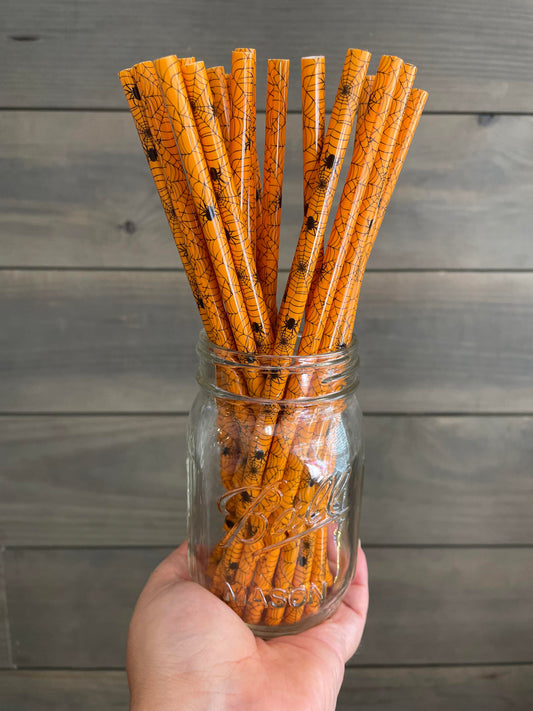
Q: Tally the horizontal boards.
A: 6